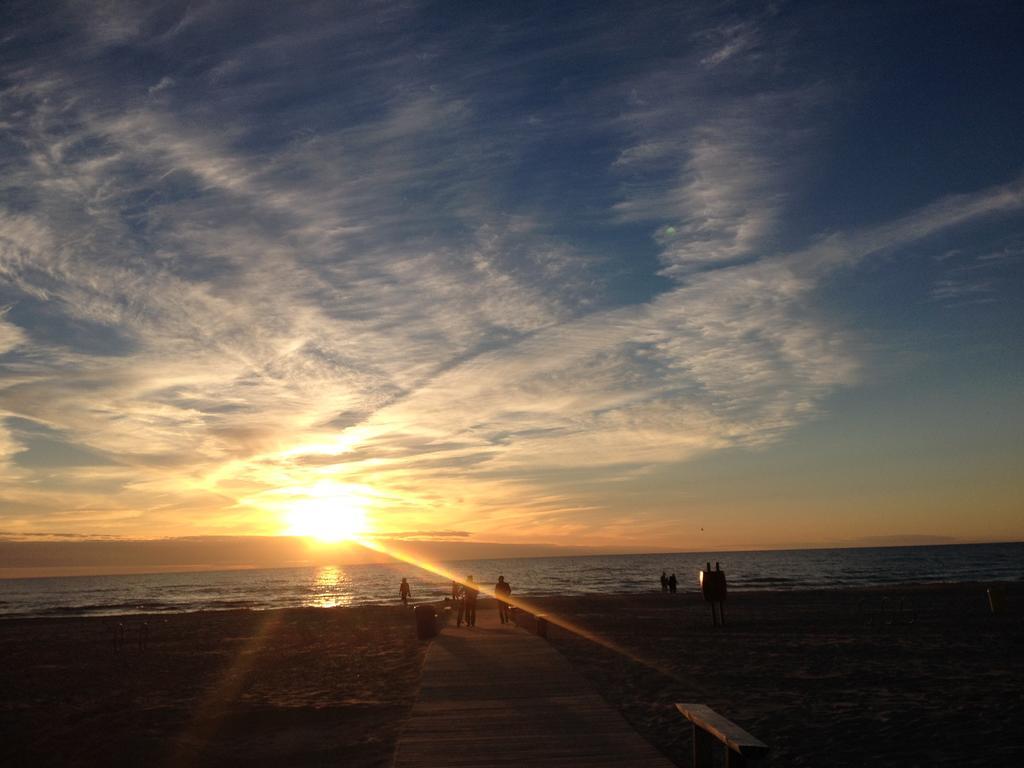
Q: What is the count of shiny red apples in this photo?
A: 0